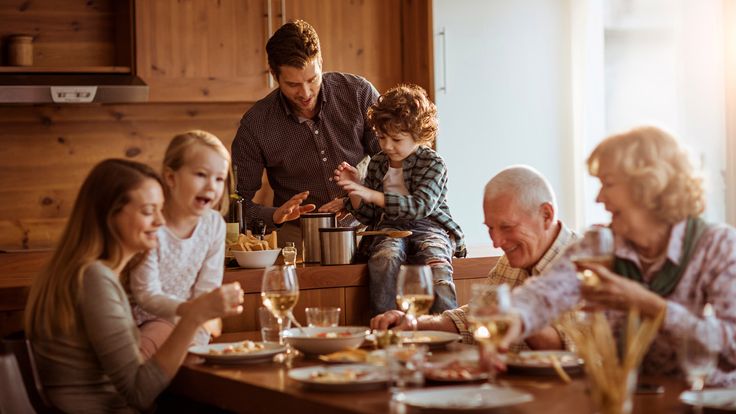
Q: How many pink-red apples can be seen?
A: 0